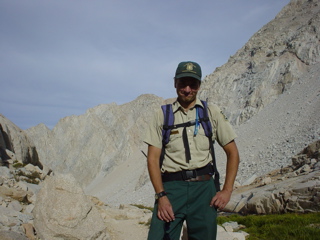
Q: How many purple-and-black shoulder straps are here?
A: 2